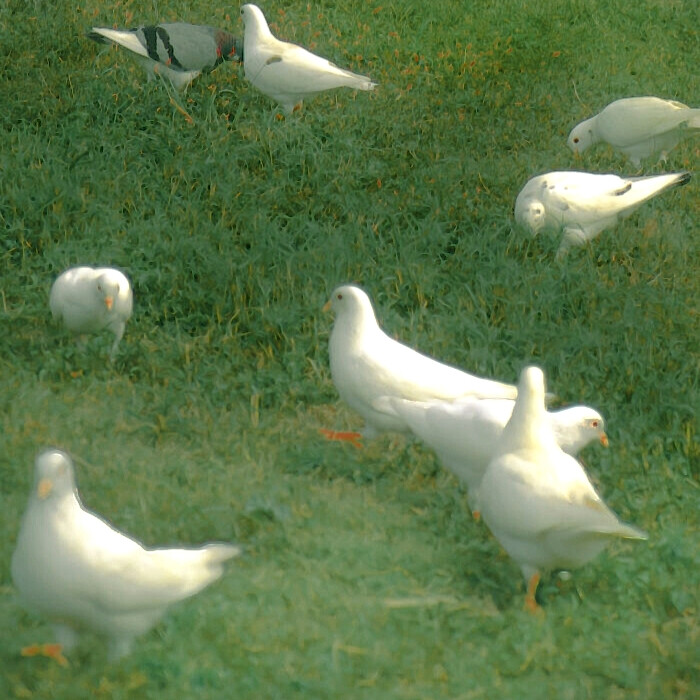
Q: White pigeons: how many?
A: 8